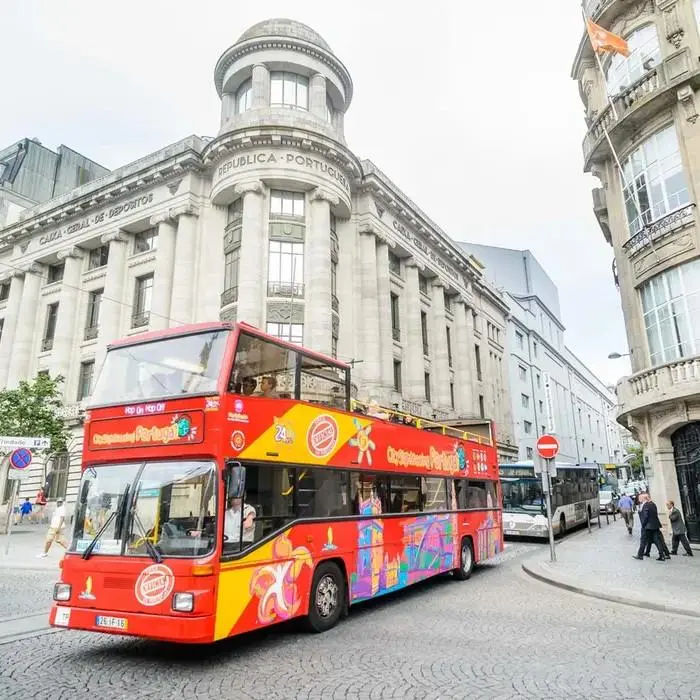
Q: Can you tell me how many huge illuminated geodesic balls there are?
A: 0